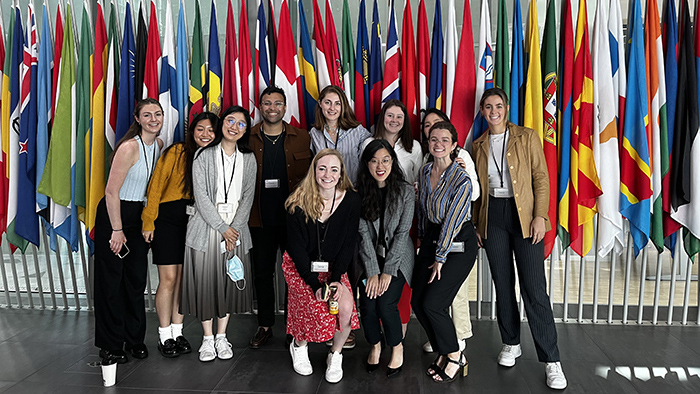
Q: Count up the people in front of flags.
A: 11